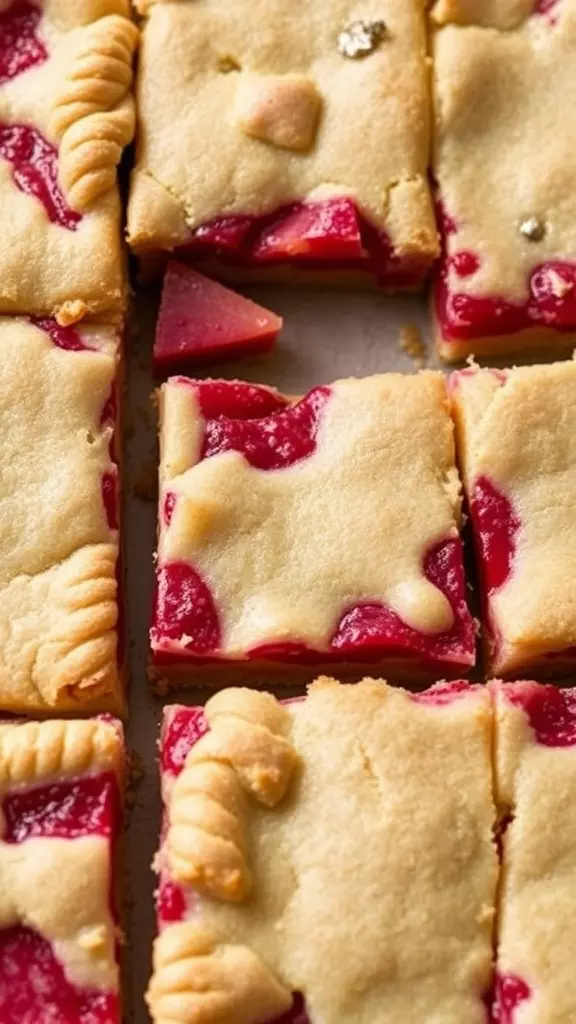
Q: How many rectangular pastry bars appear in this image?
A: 9